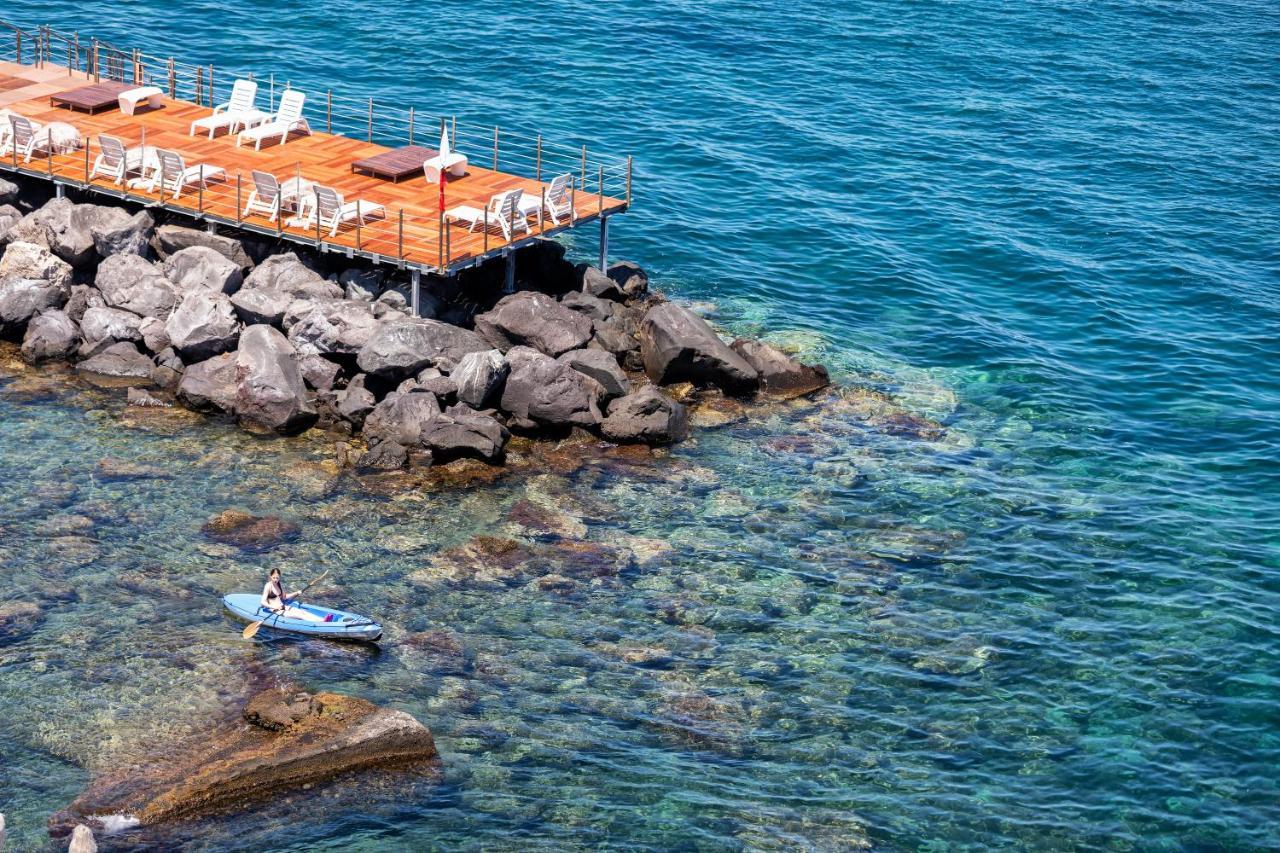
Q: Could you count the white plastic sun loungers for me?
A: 9